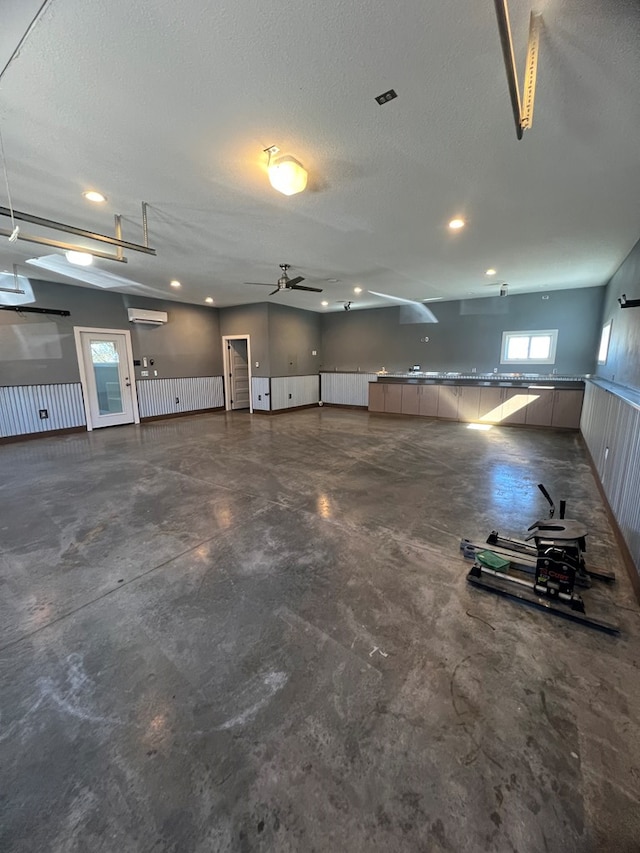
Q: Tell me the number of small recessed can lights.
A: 7